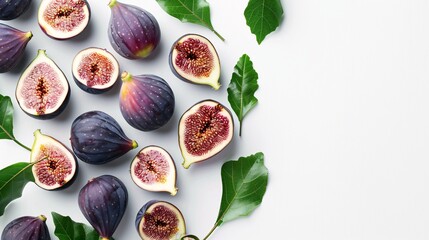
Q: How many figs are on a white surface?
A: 15